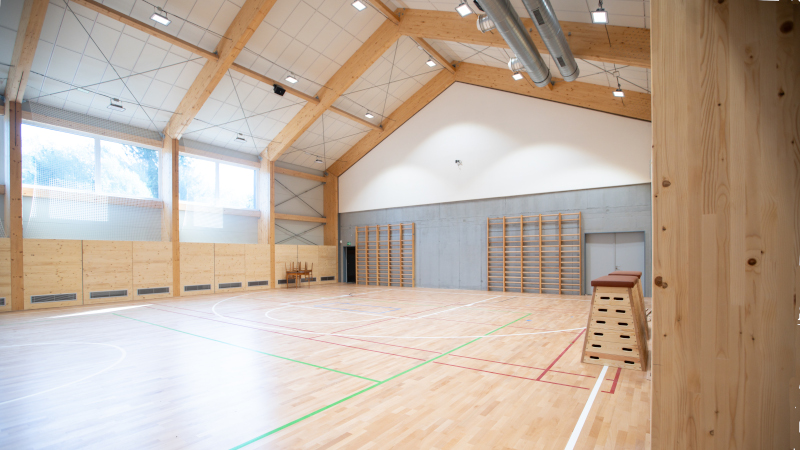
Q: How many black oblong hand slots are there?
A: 12